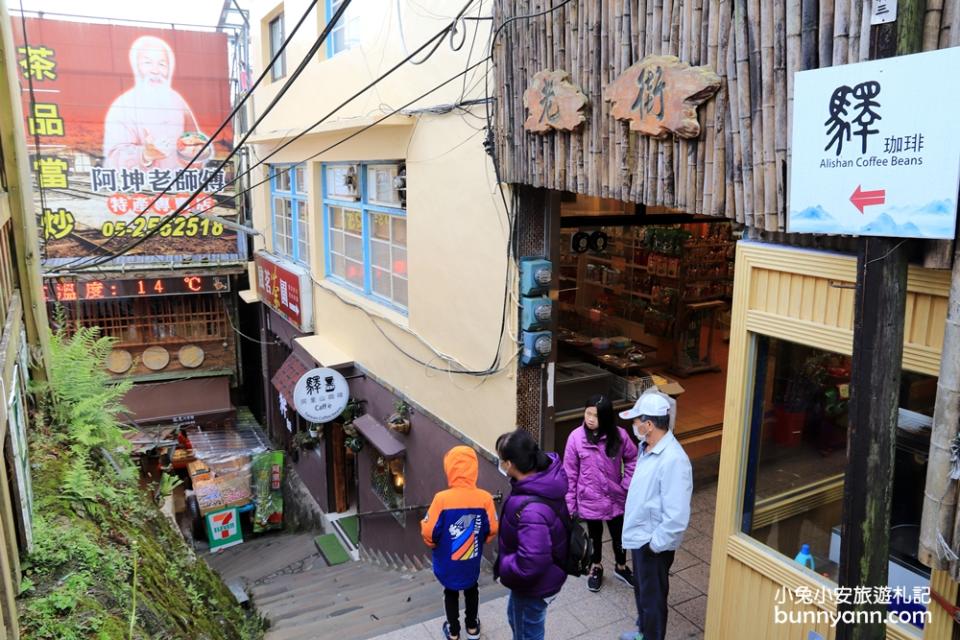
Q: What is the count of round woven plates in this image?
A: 3